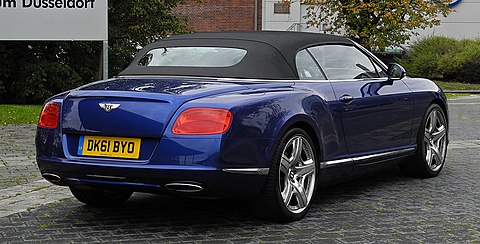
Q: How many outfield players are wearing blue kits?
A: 0